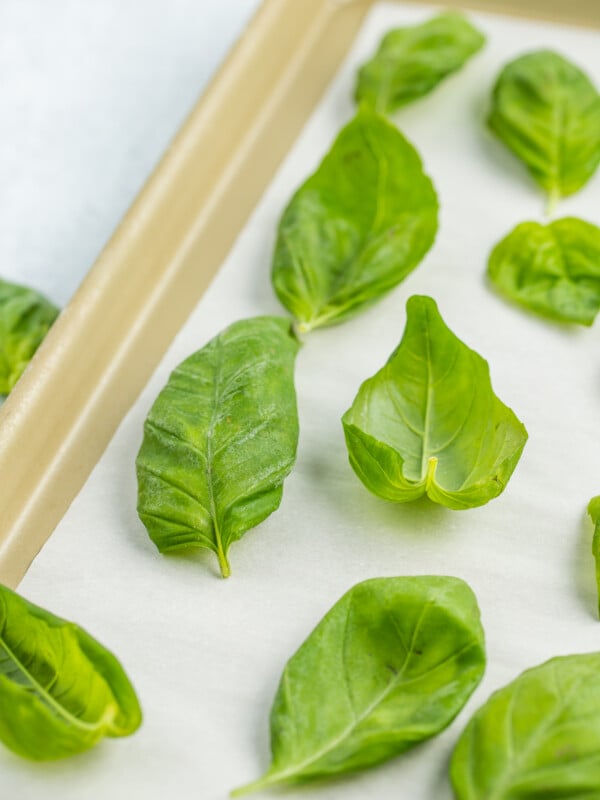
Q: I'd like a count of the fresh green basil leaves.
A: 11